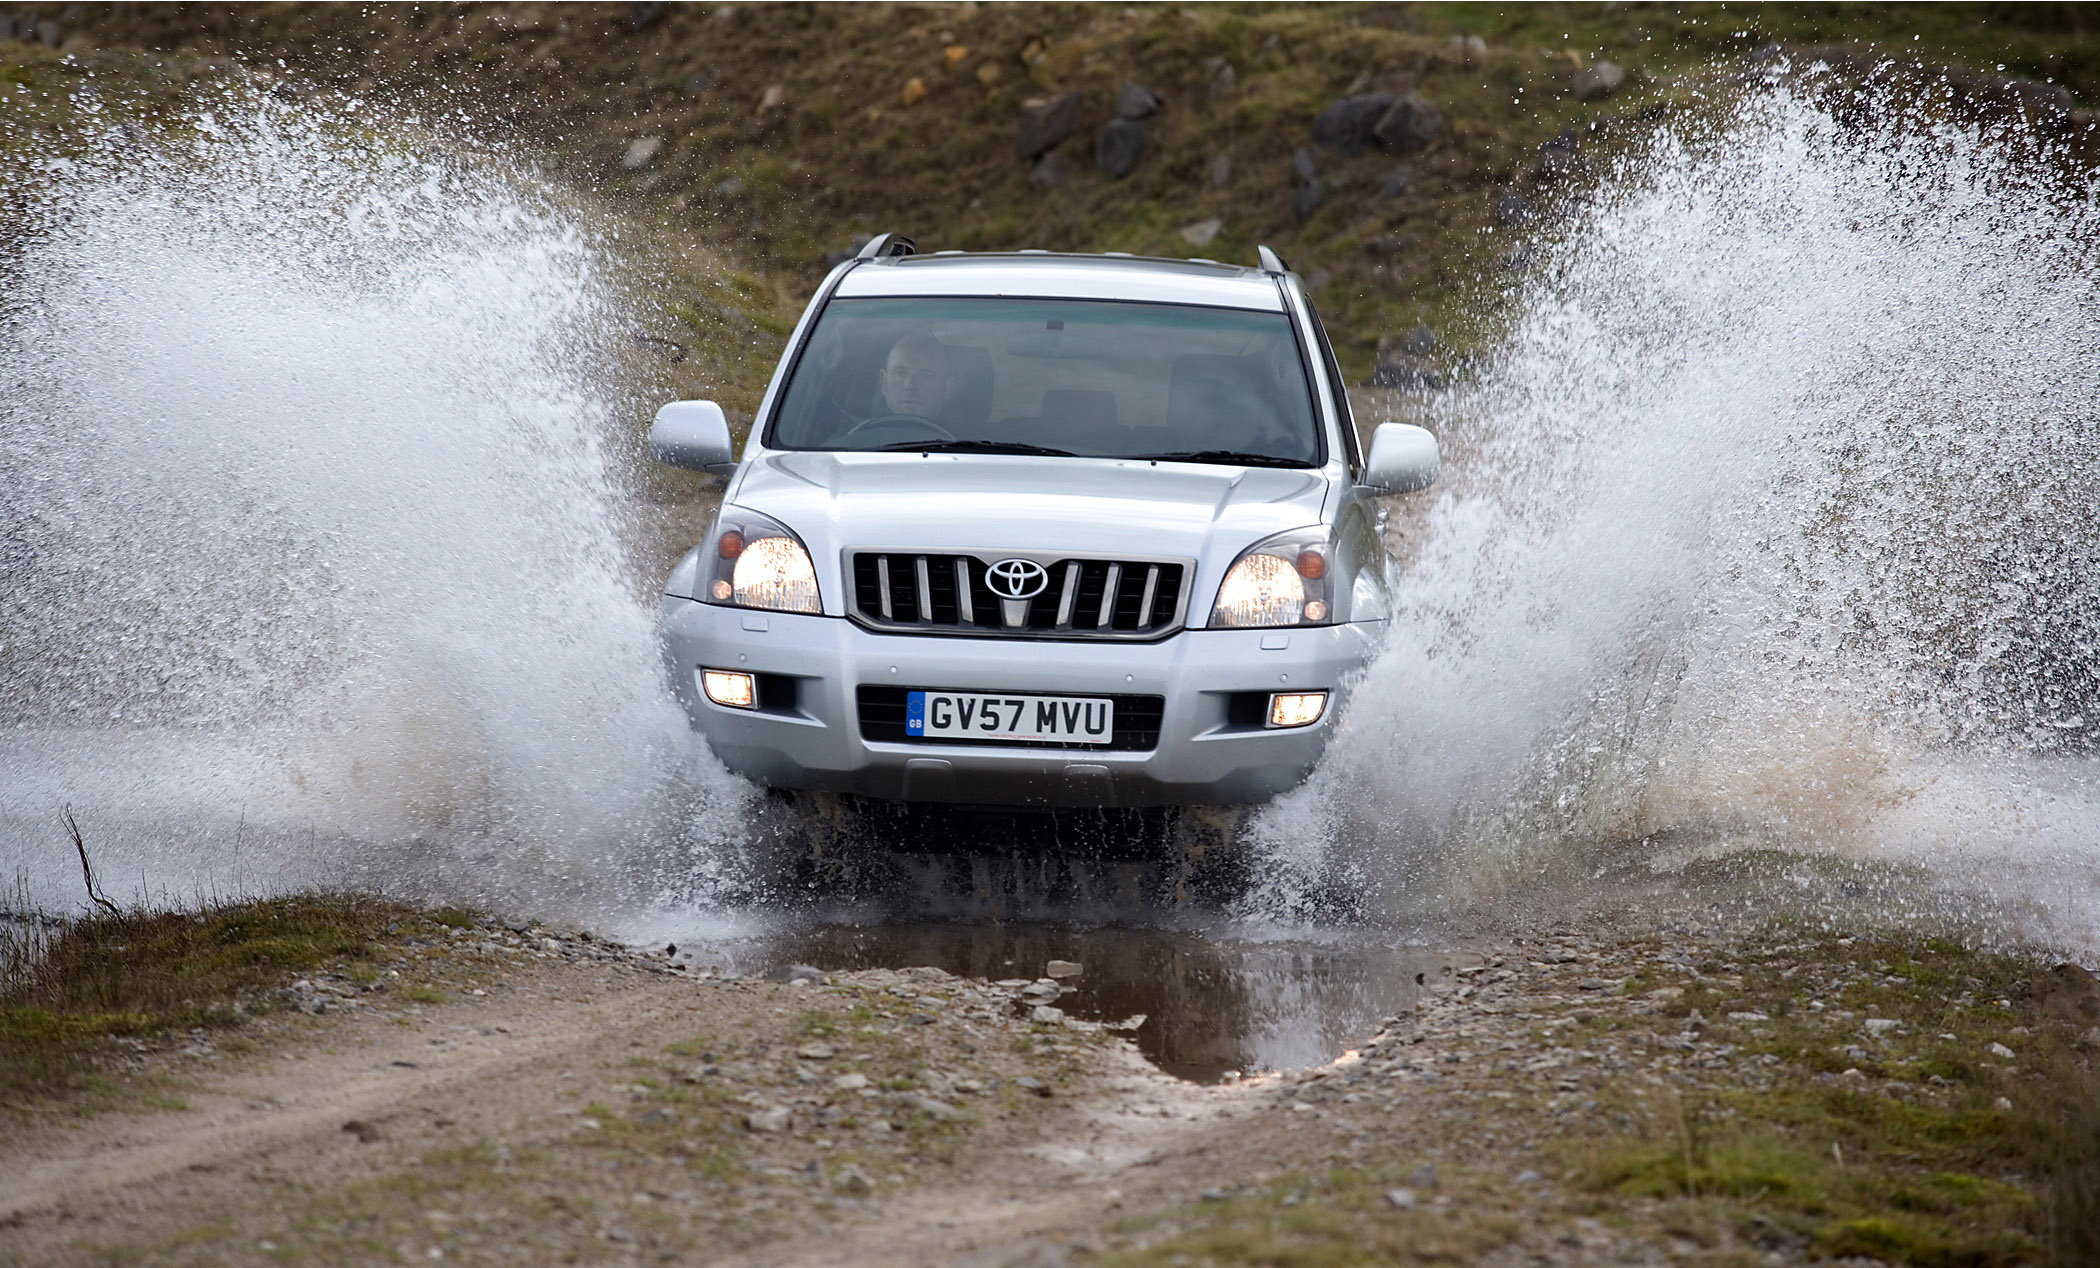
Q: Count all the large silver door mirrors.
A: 2